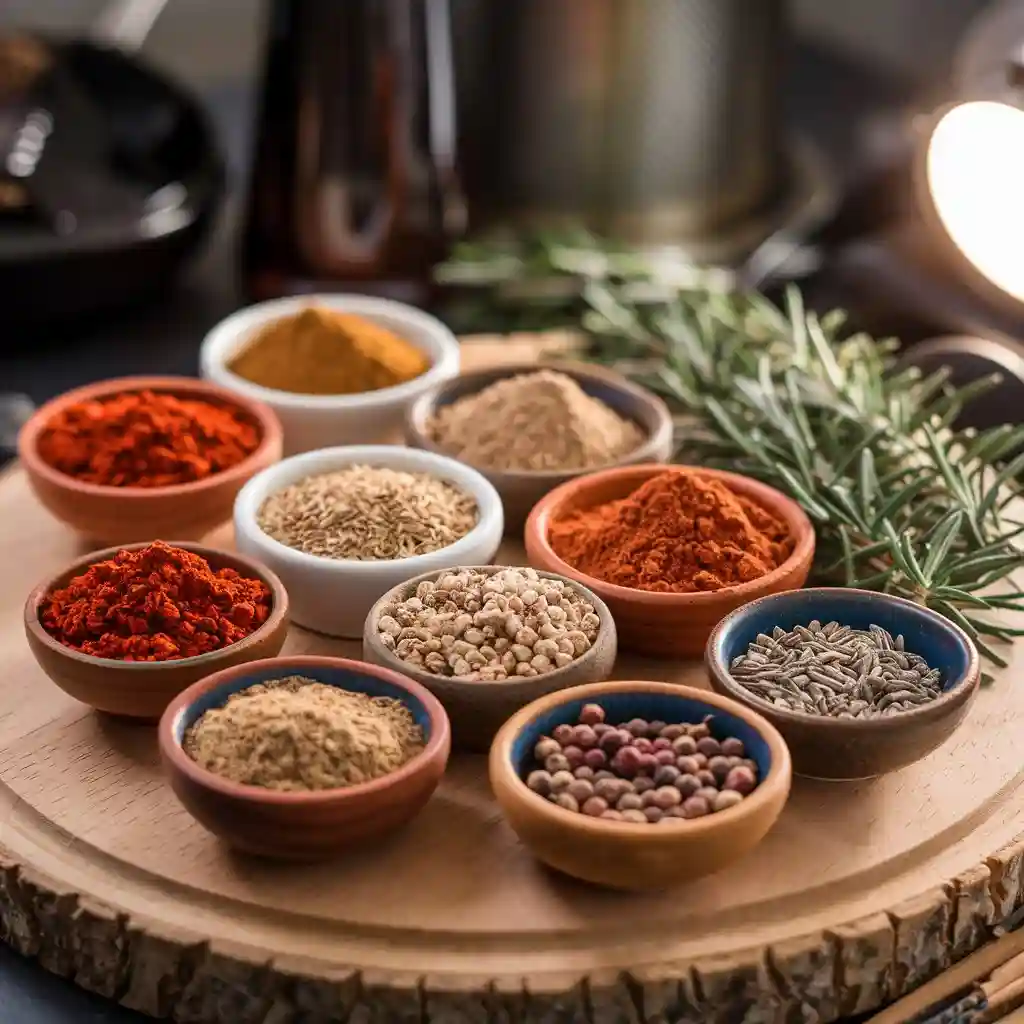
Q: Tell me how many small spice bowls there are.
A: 10